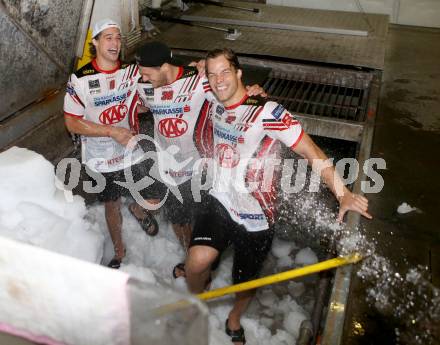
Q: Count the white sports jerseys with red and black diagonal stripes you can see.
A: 3